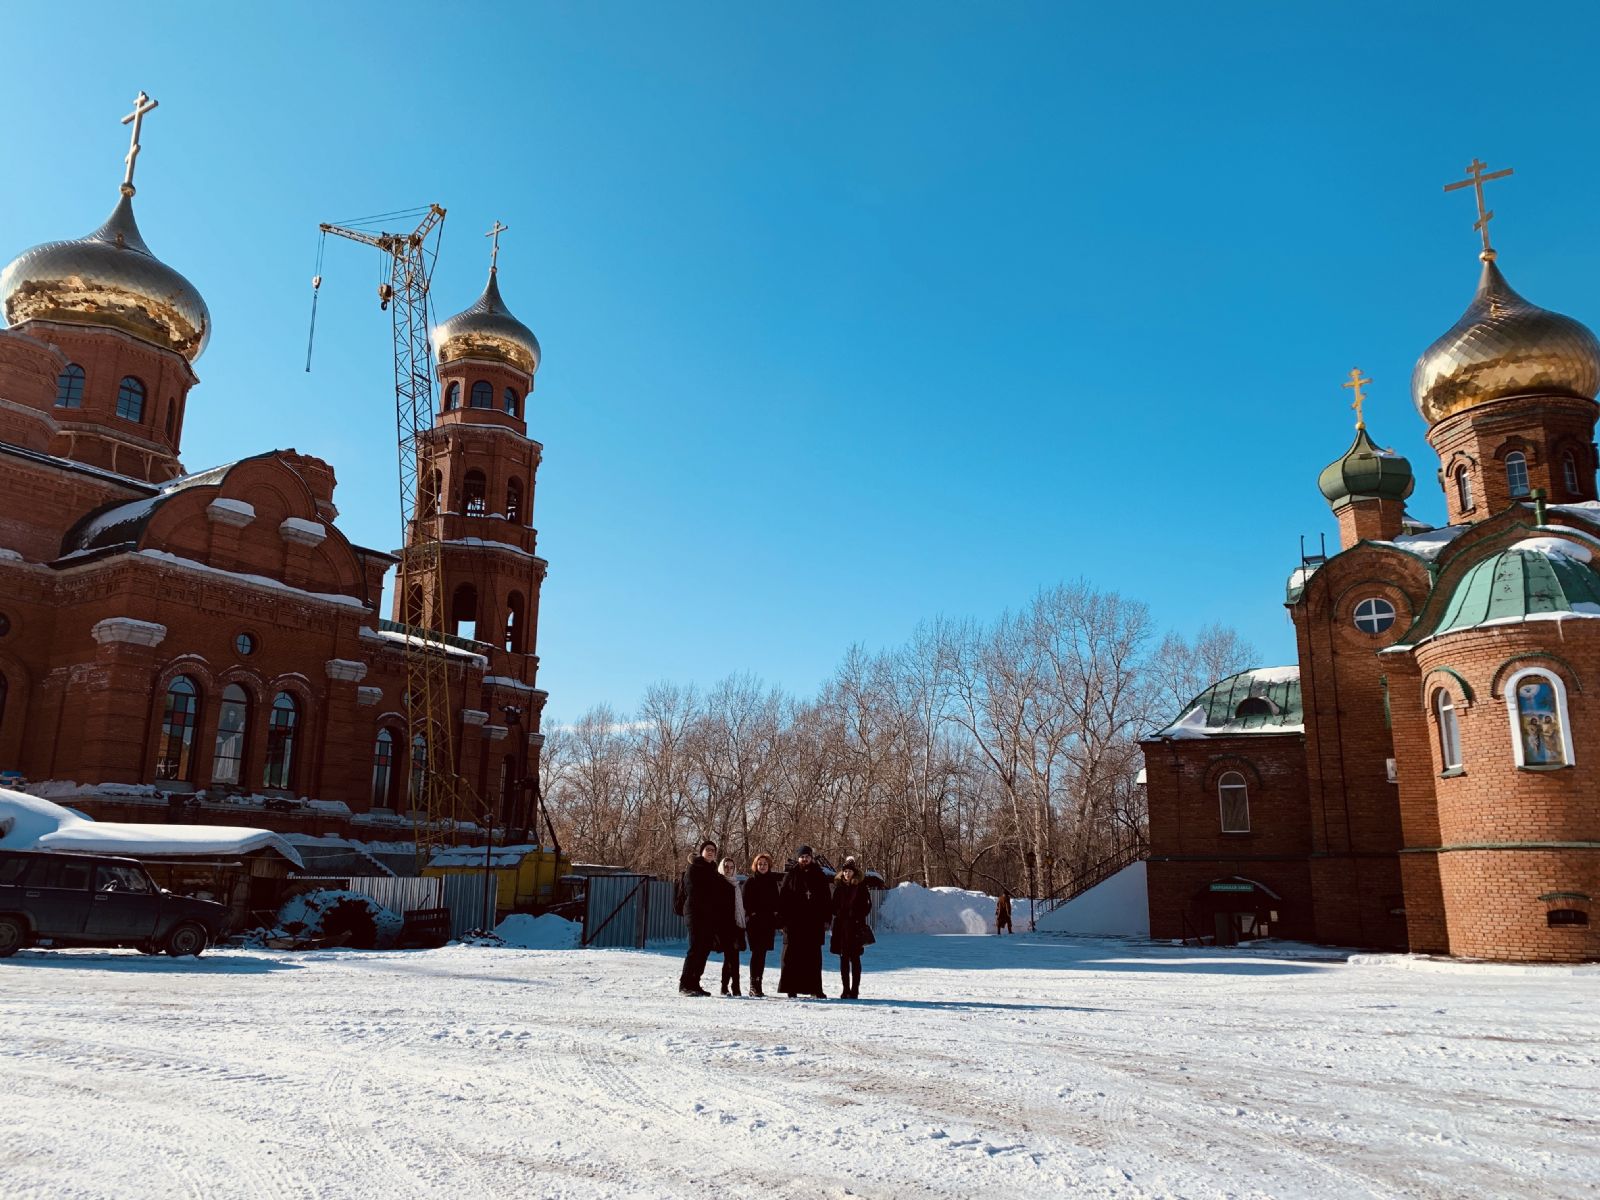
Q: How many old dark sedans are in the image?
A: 1